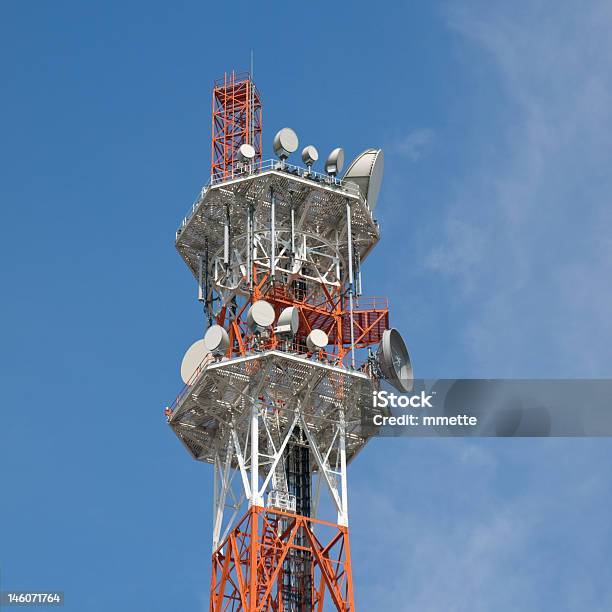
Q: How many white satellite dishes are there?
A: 11